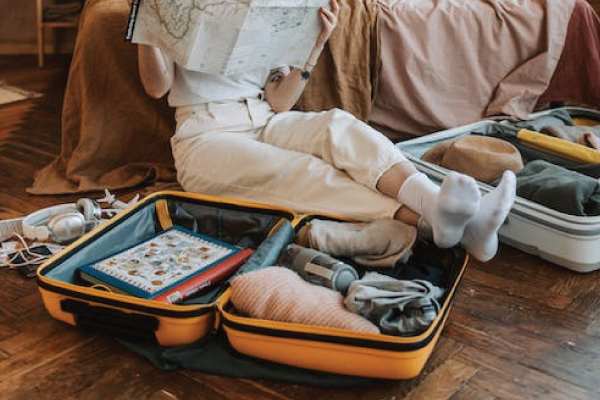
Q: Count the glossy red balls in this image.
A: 0